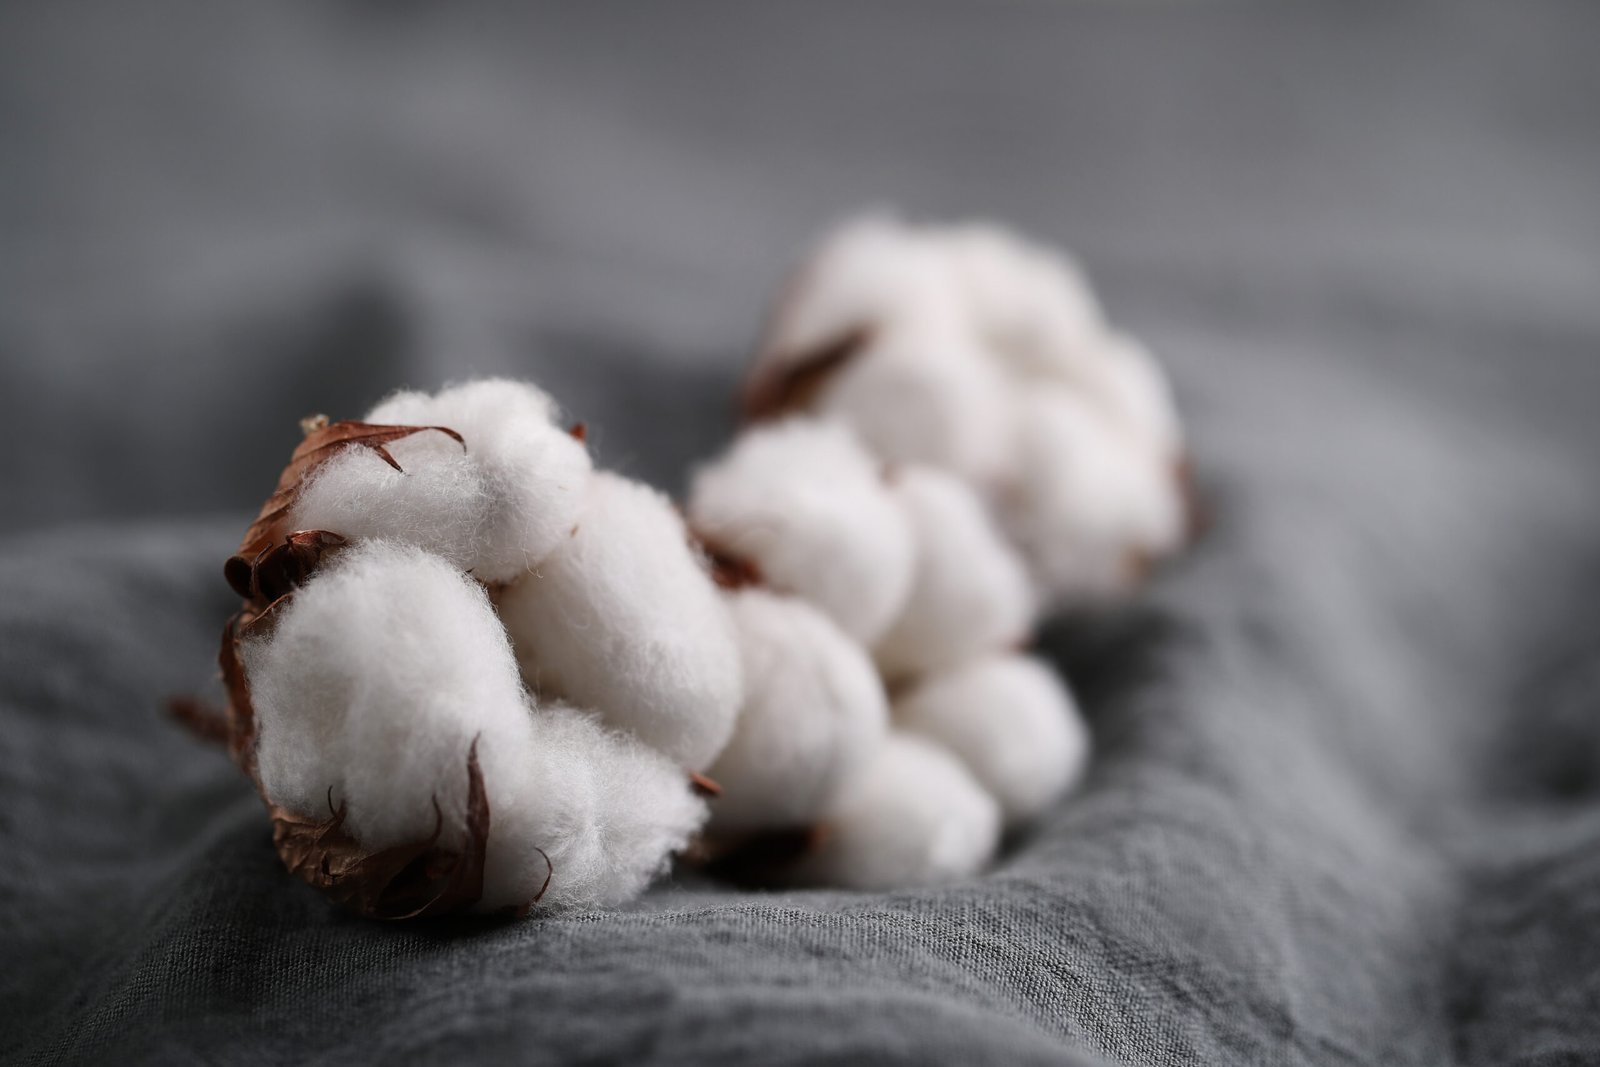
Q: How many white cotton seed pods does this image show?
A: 3